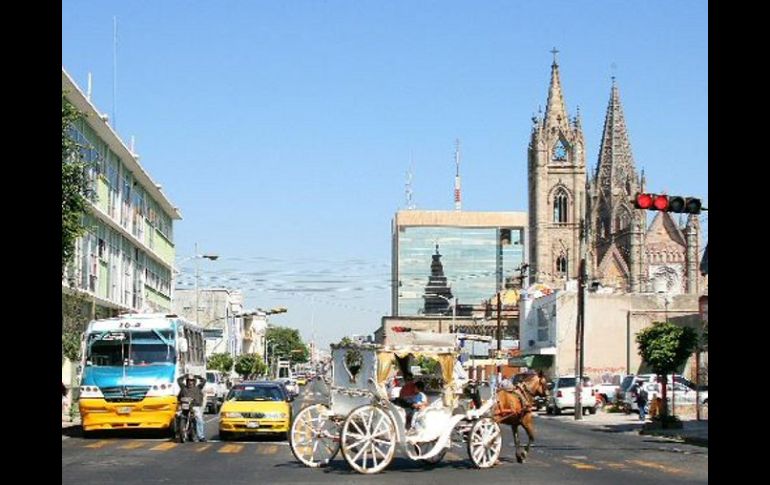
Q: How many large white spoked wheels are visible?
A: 3